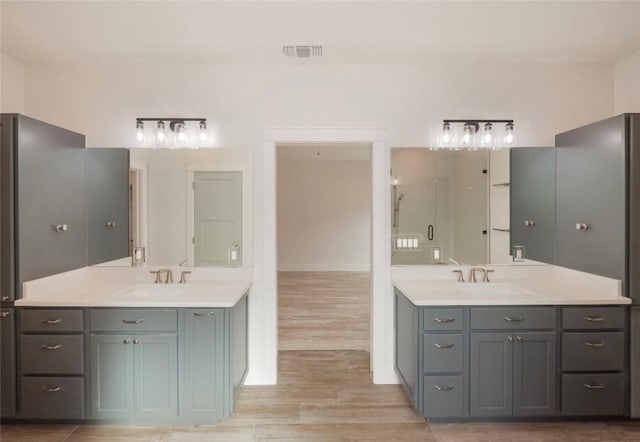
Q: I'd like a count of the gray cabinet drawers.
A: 11